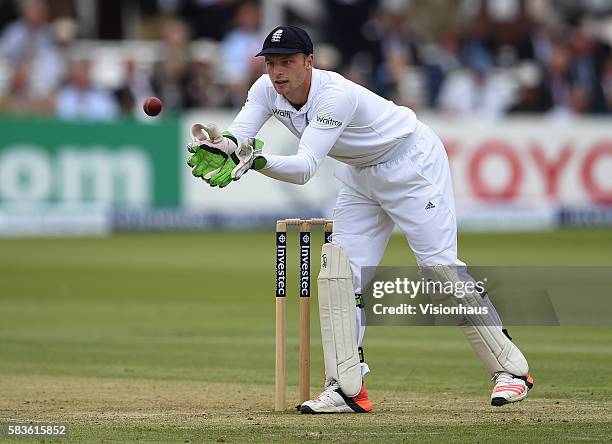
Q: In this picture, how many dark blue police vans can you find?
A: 0